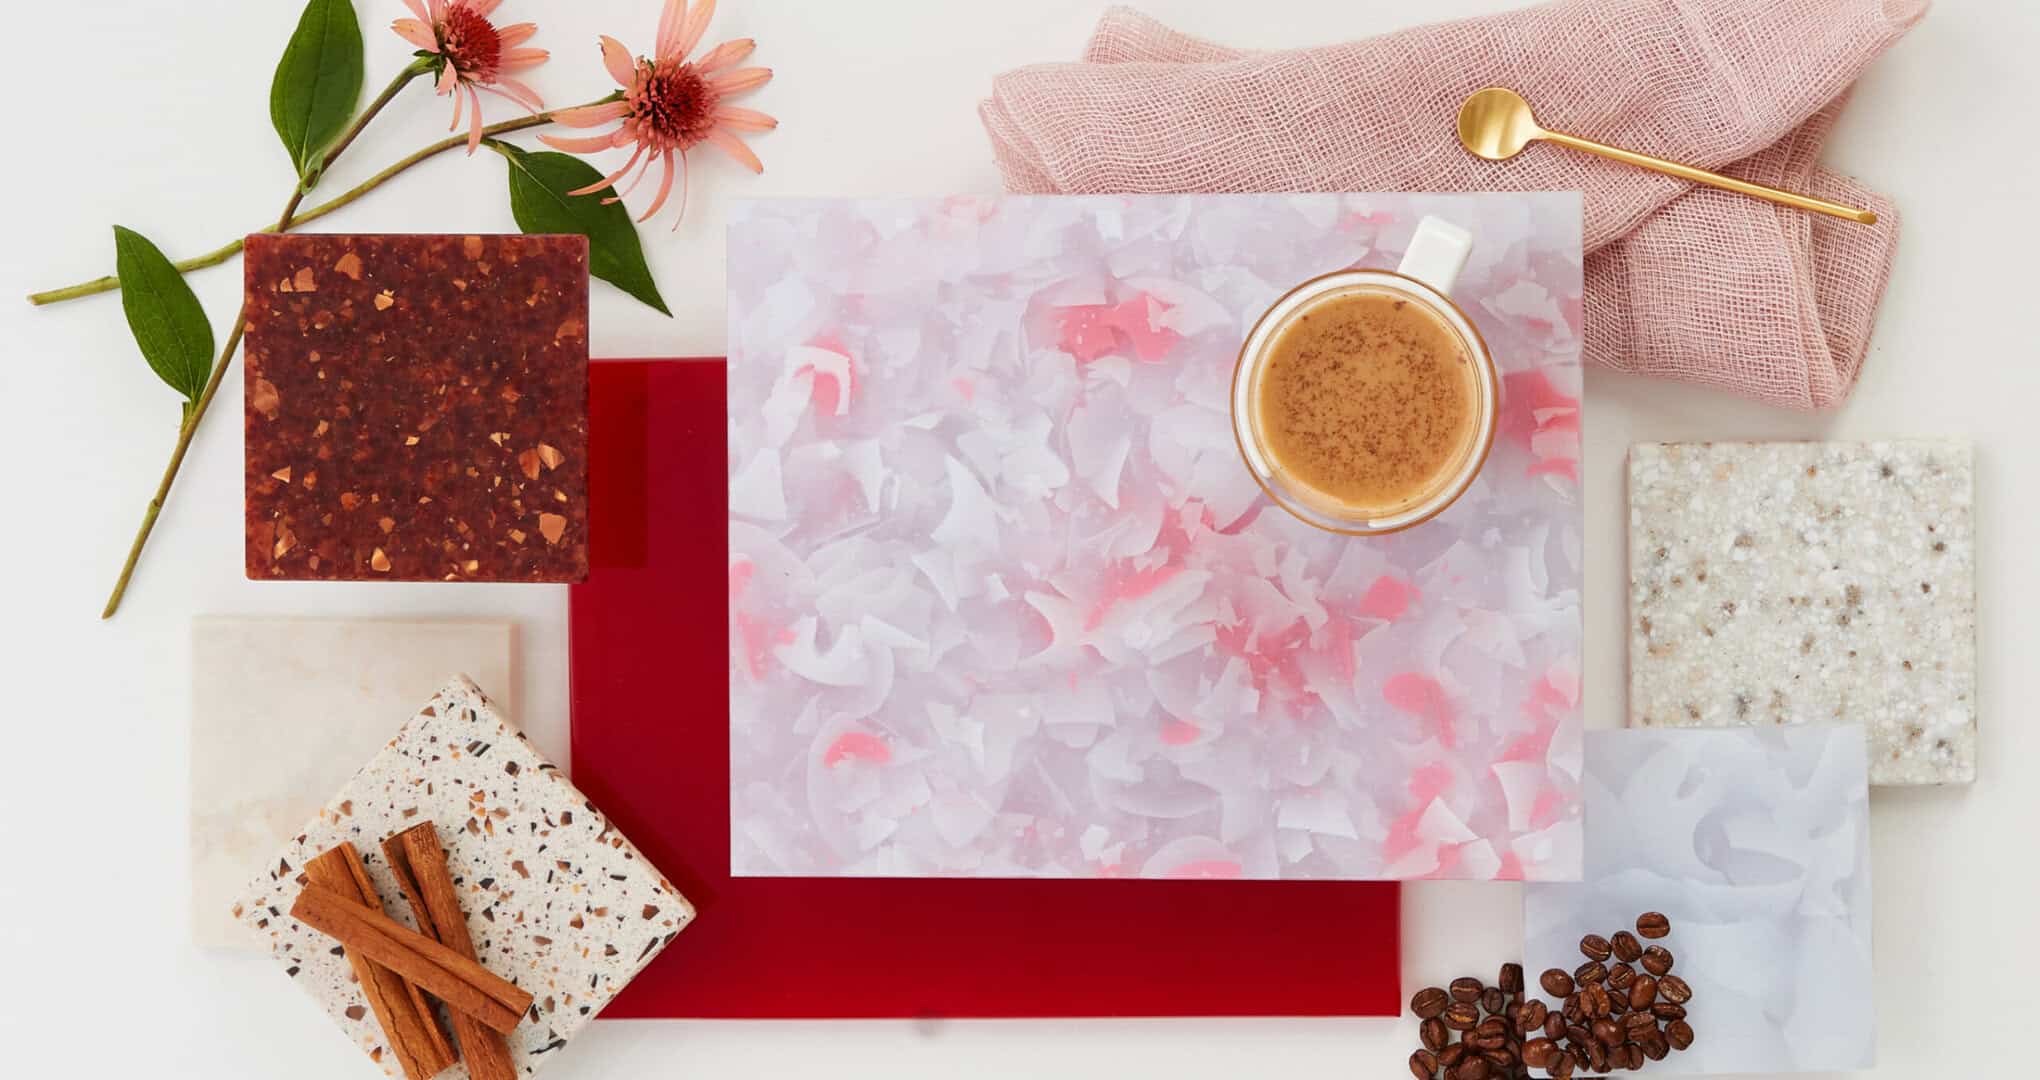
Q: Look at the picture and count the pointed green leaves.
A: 3